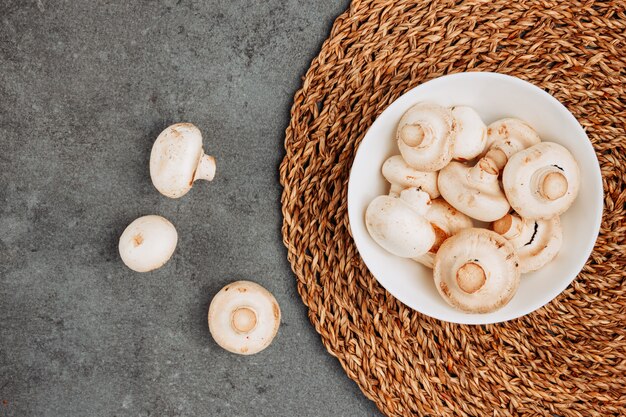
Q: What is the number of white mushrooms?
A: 13